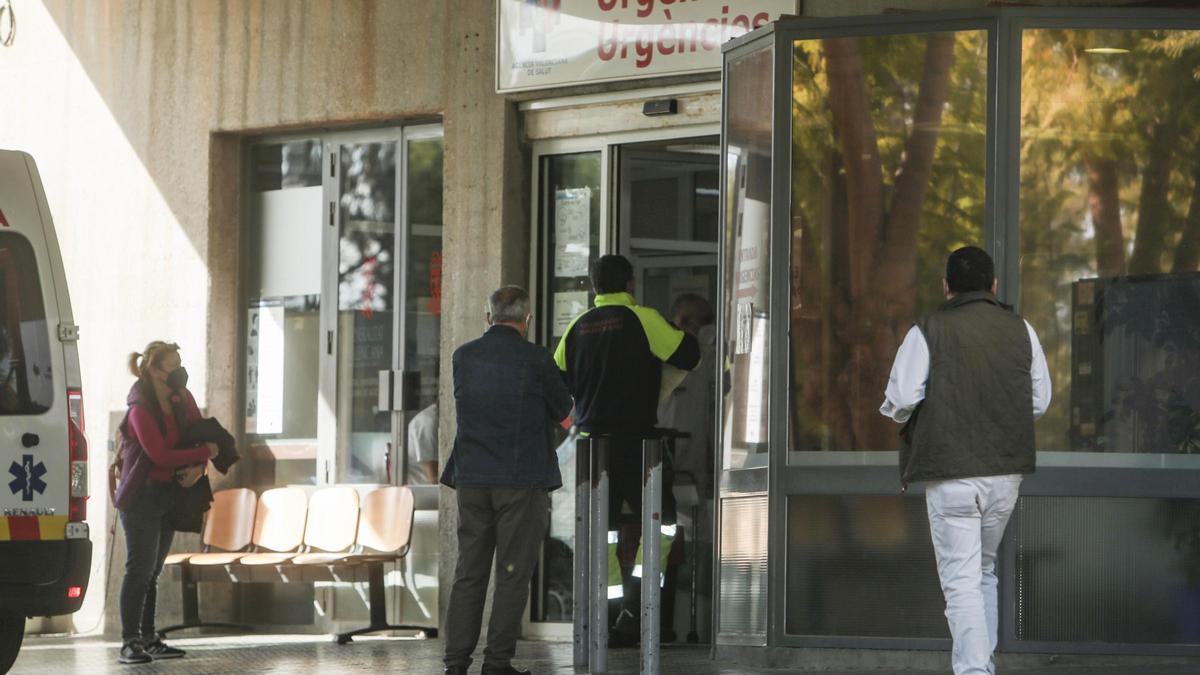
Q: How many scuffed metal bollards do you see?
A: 3